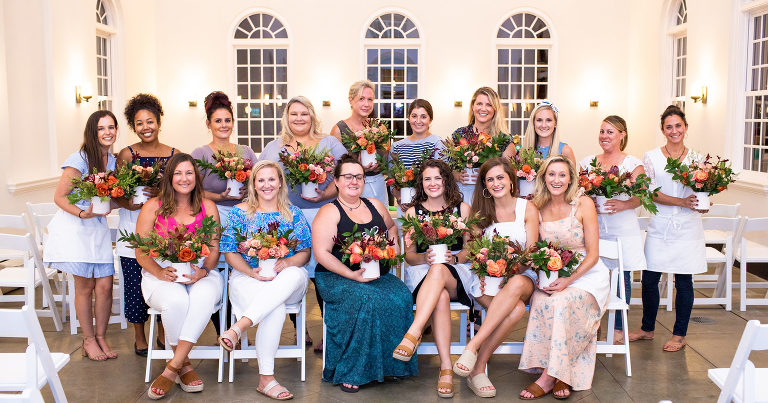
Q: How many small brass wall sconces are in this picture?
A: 6